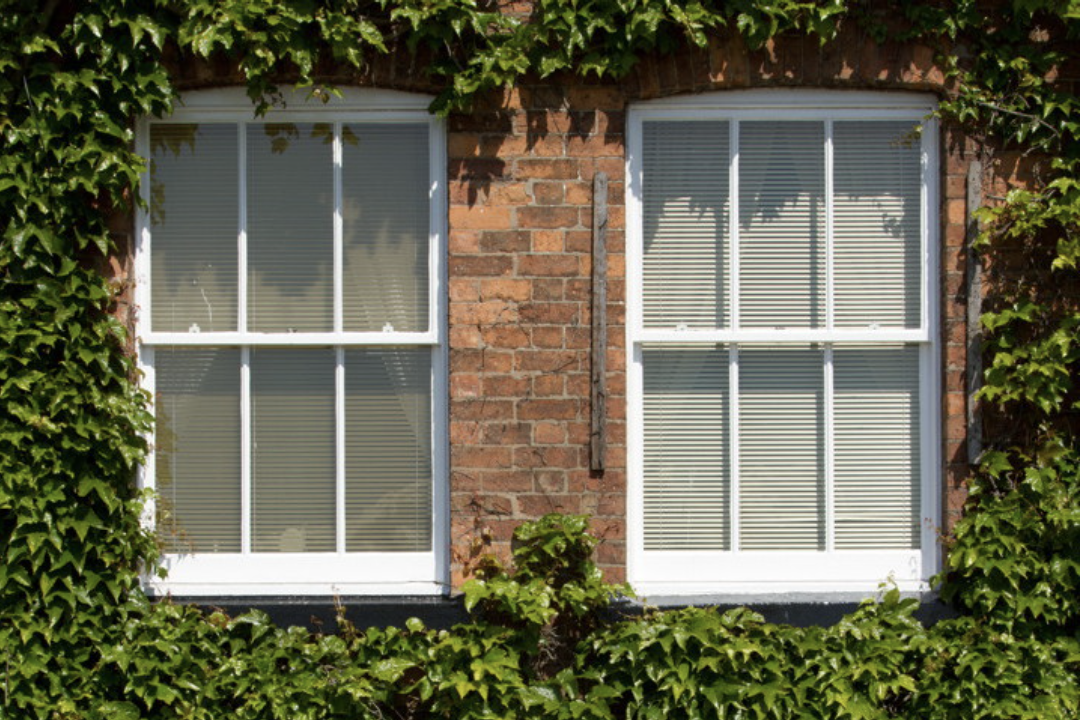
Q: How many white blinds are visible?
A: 2